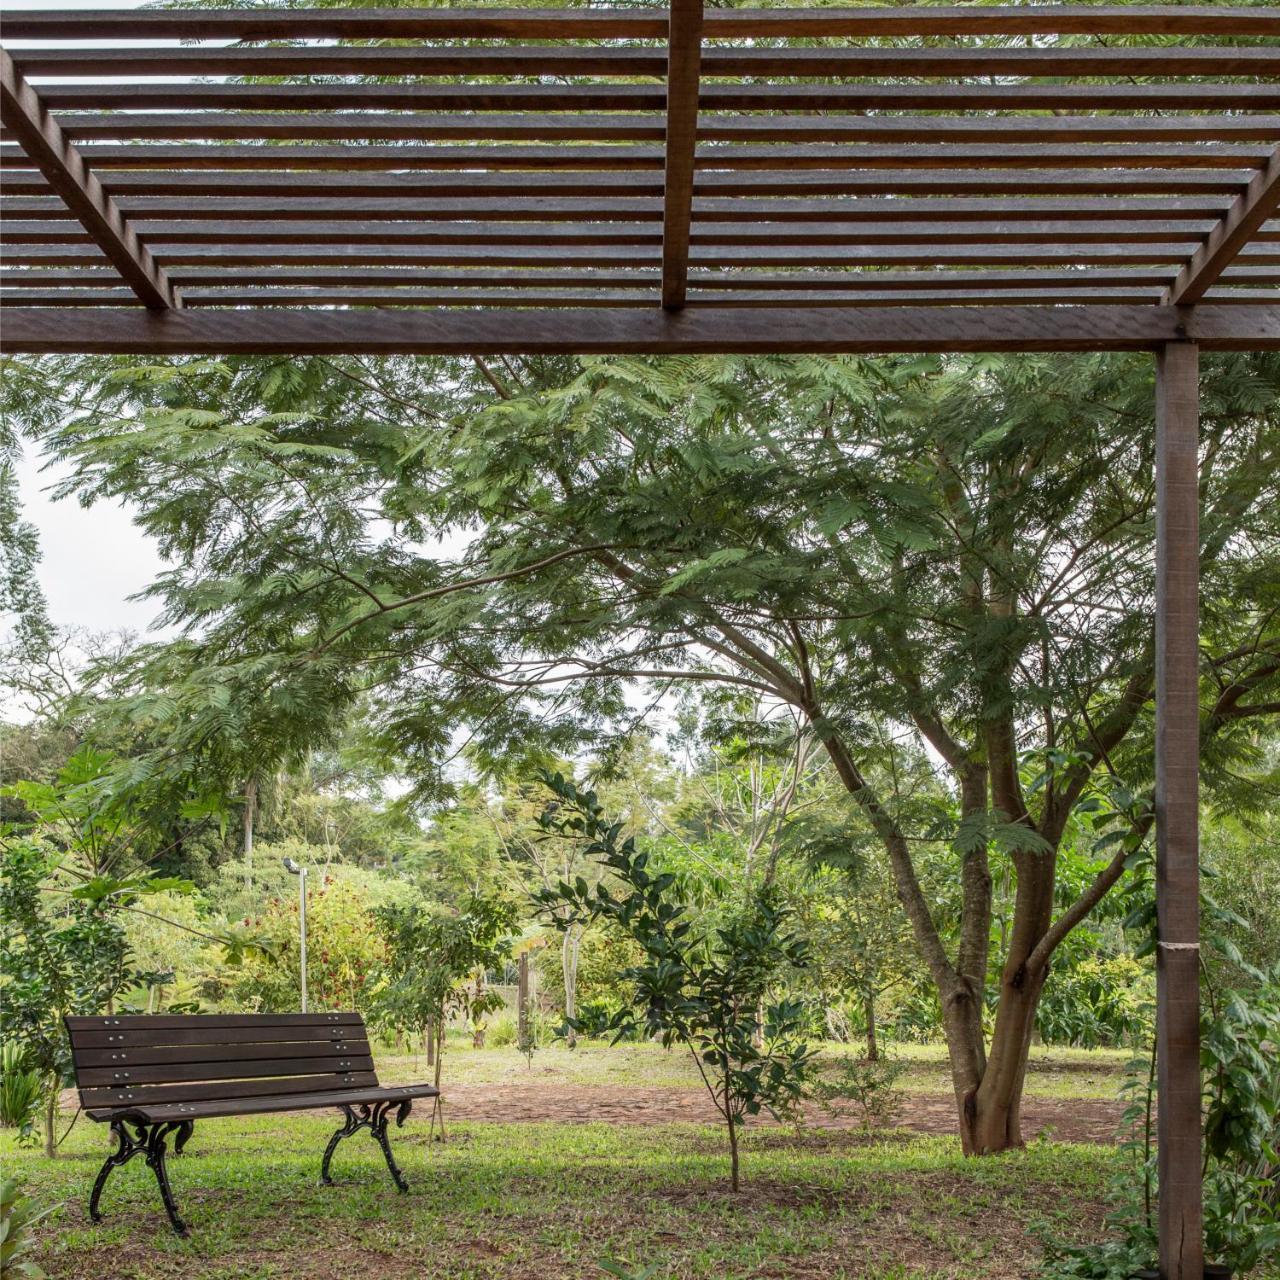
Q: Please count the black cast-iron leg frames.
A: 2